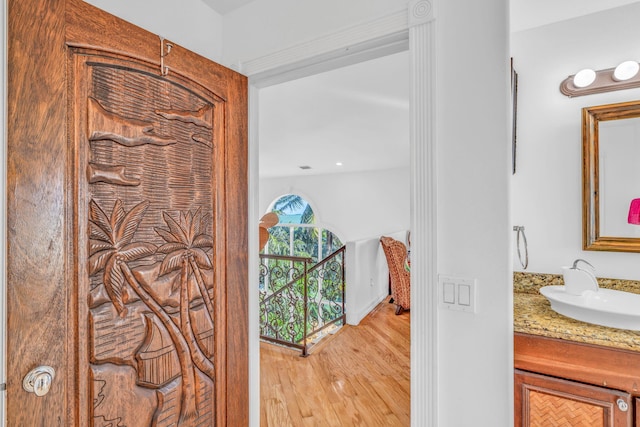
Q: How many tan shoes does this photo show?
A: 0